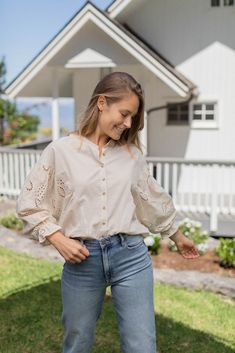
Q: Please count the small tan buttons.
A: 6